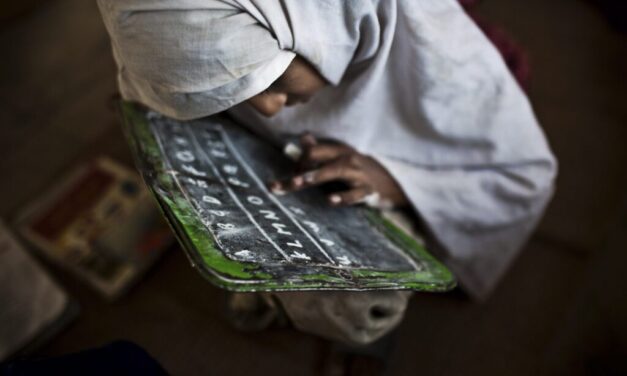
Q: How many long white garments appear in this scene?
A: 1